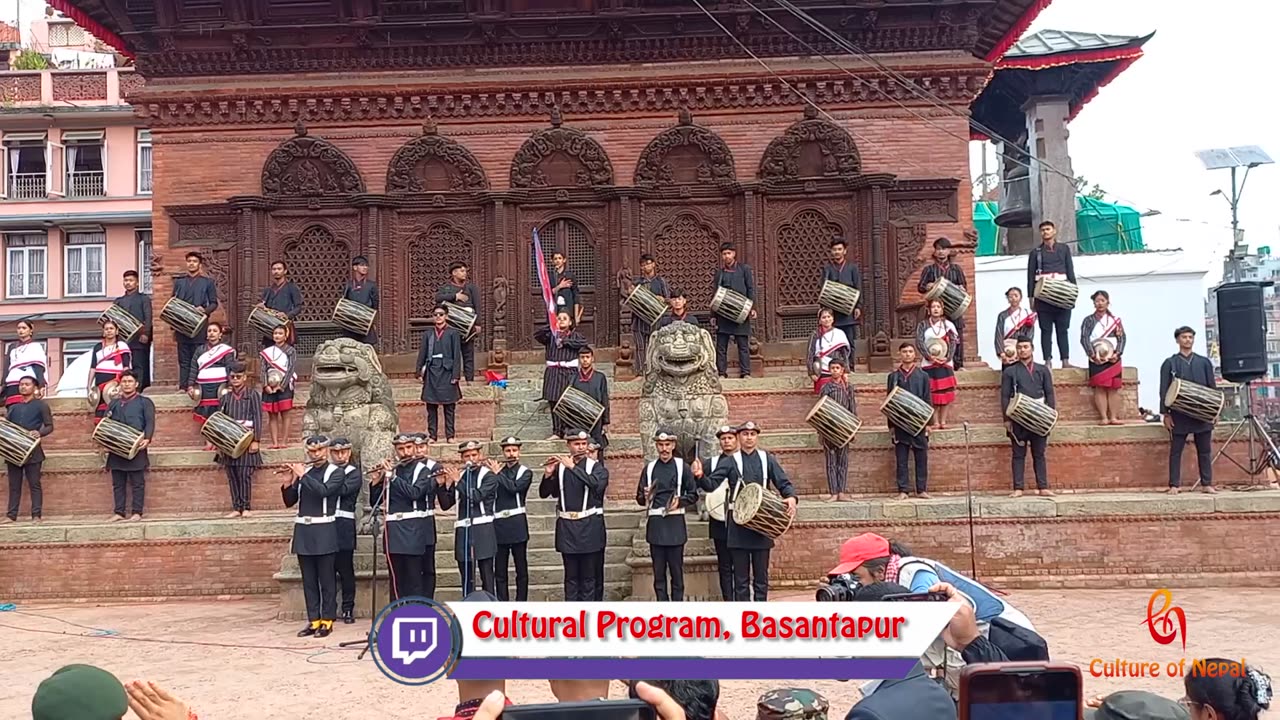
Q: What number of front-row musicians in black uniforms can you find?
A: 11